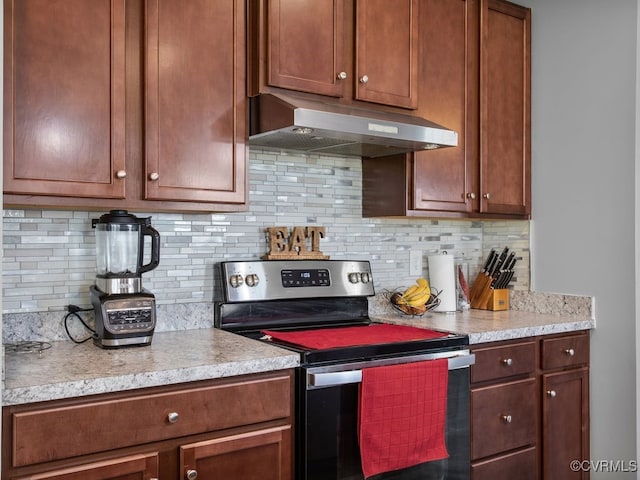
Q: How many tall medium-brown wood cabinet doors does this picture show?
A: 4